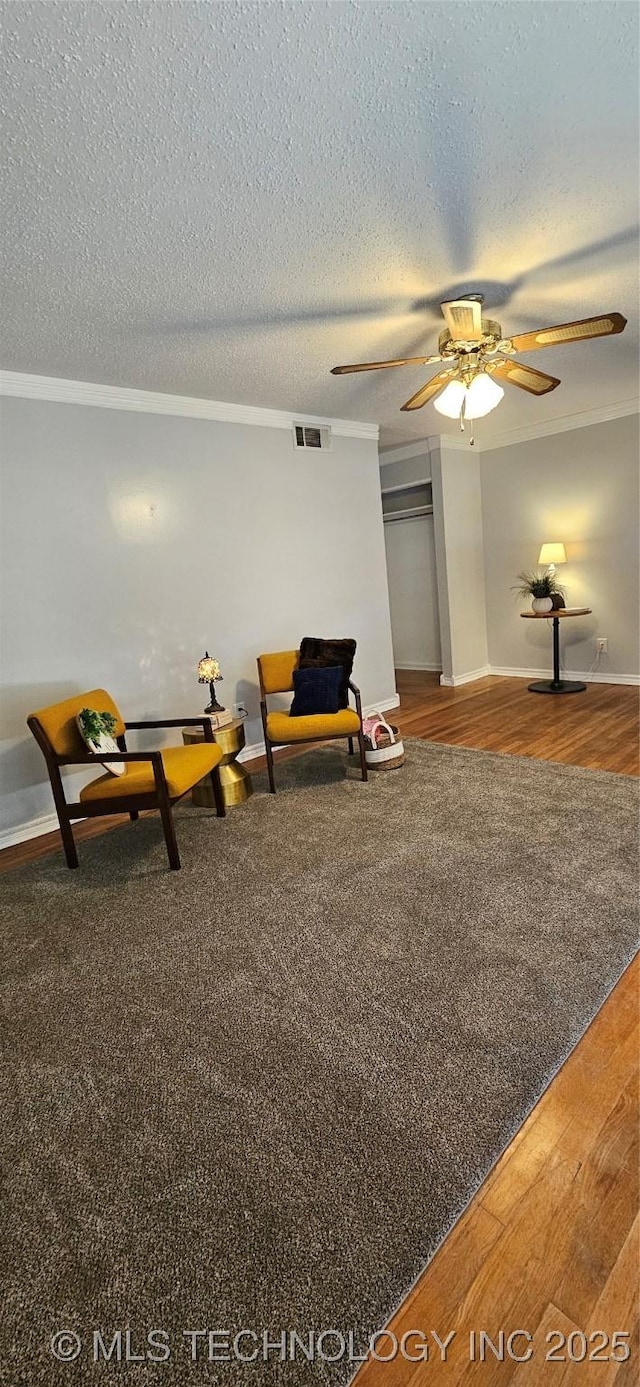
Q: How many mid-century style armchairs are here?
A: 2